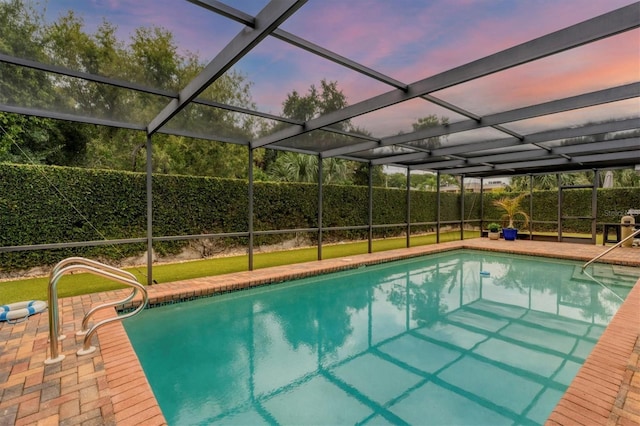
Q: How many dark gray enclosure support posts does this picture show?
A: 11